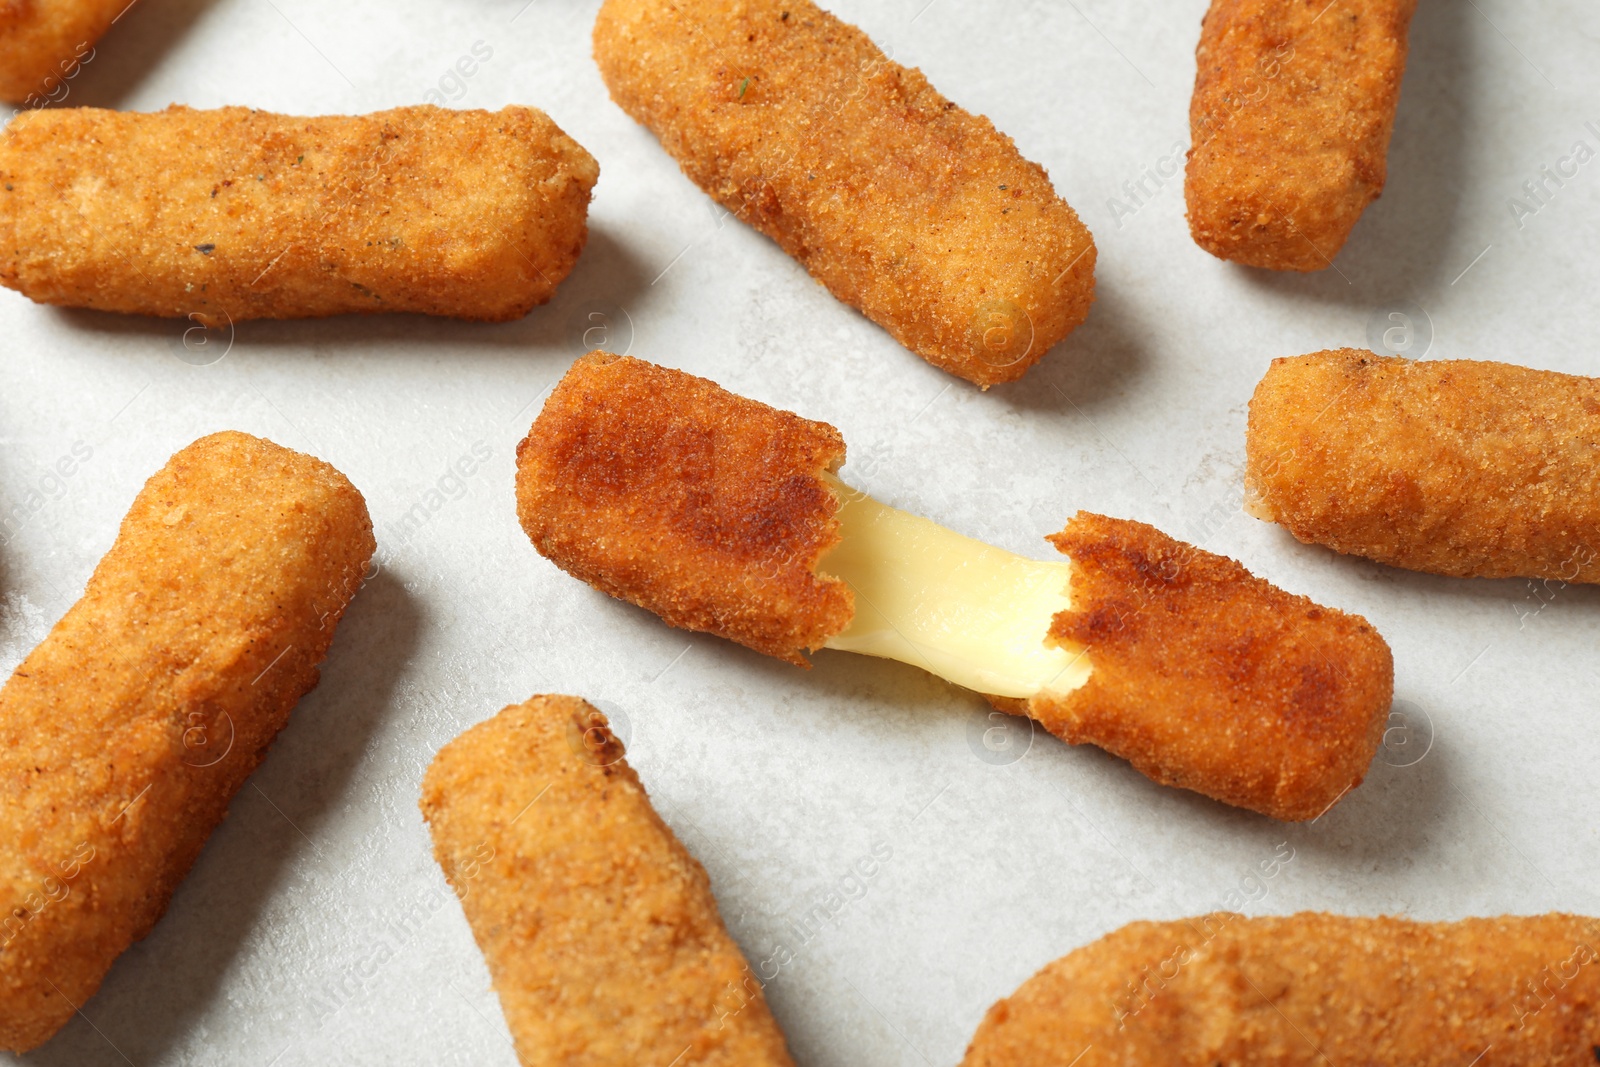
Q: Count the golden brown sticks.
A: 9